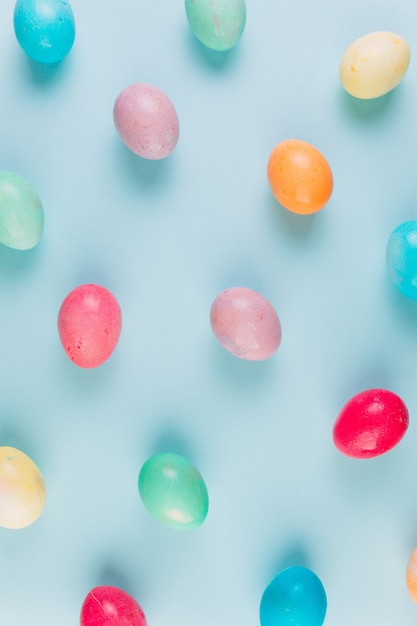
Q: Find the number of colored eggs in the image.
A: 15